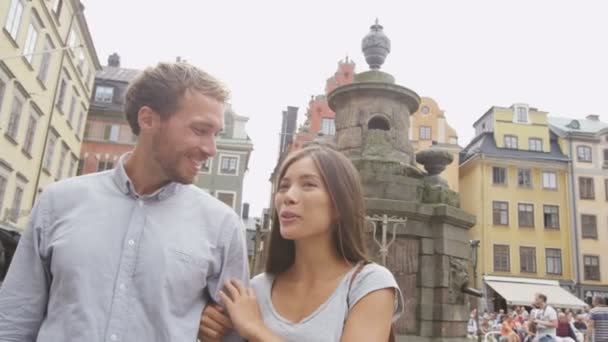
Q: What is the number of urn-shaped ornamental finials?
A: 2